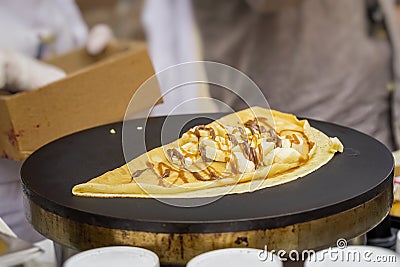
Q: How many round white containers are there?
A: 3